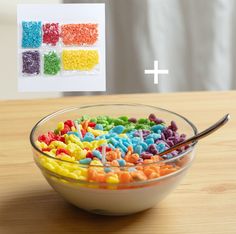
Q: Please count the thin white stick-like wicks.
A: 3